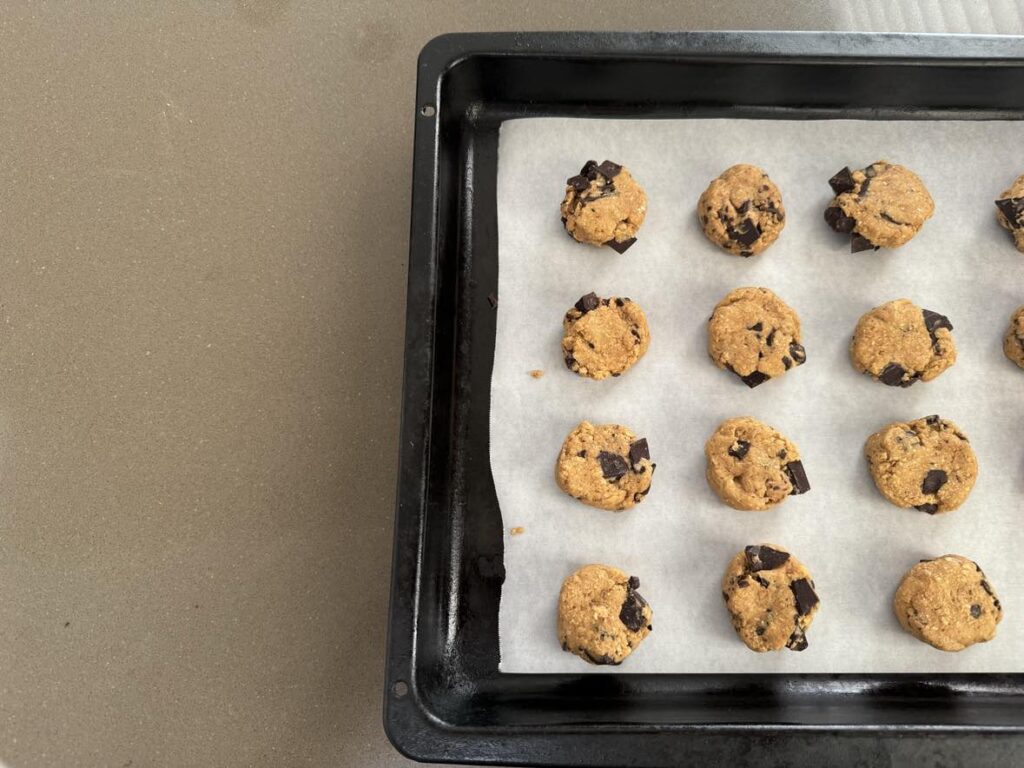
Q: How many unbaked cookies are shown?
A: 14